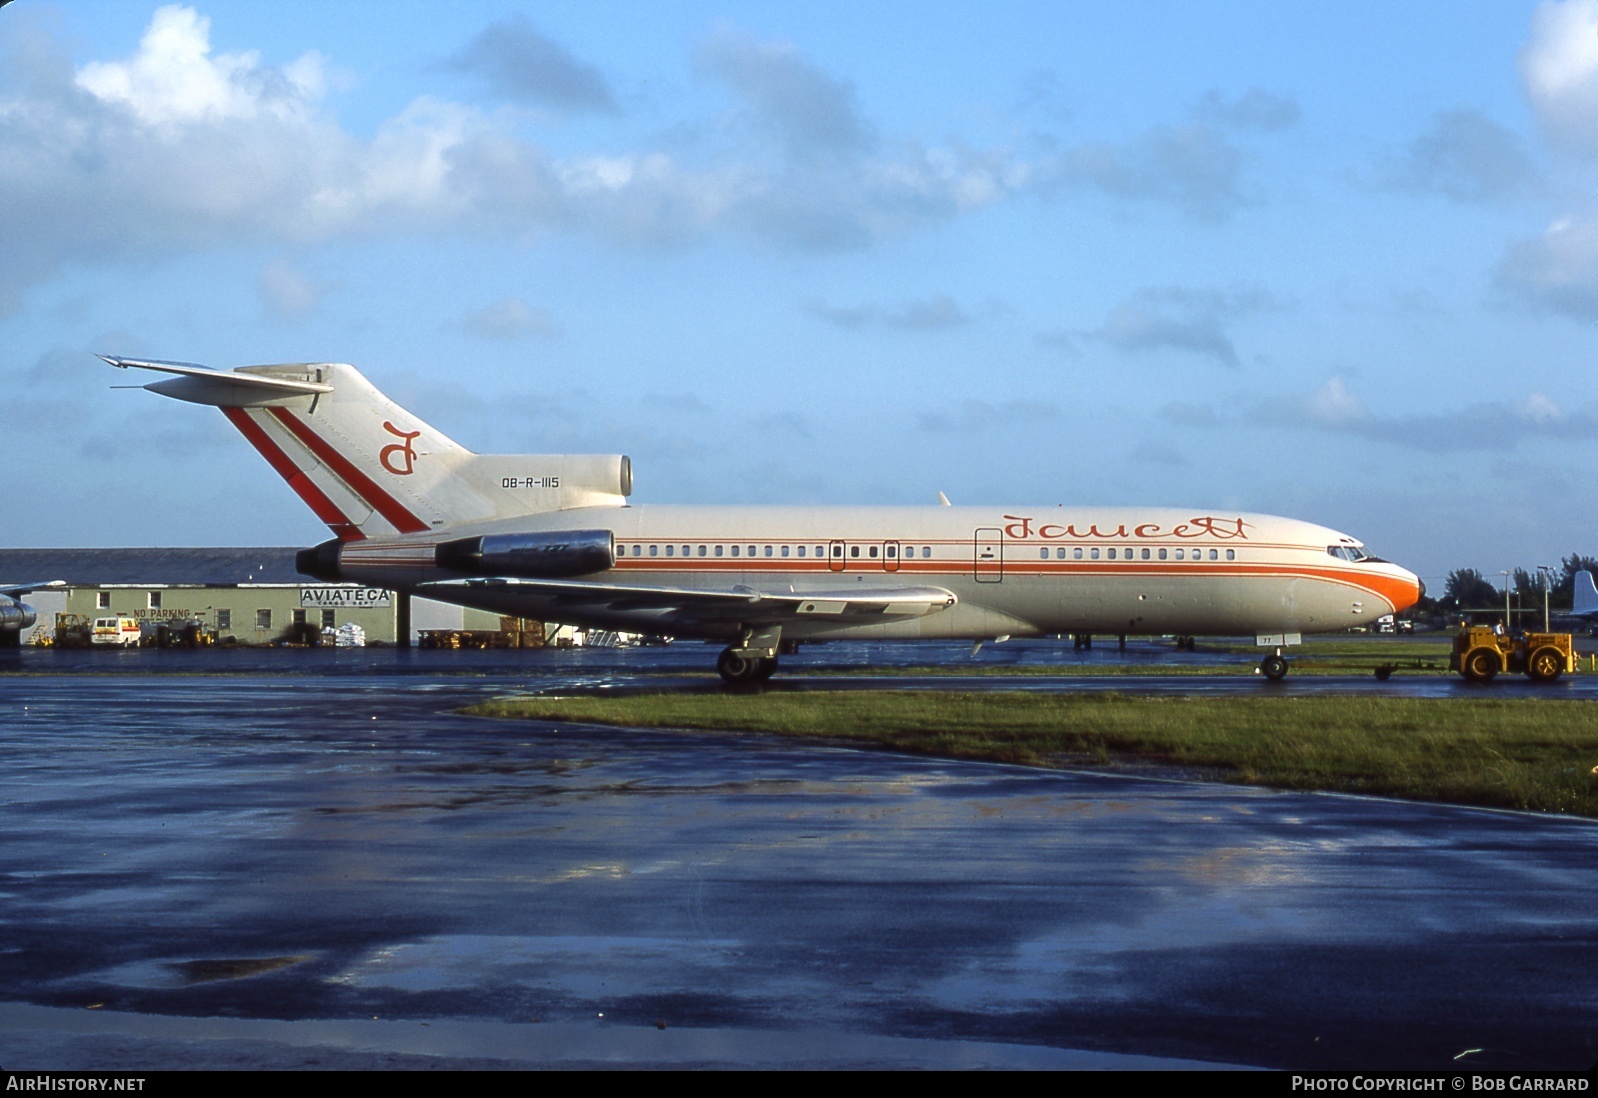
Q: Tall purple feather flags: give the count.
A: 0